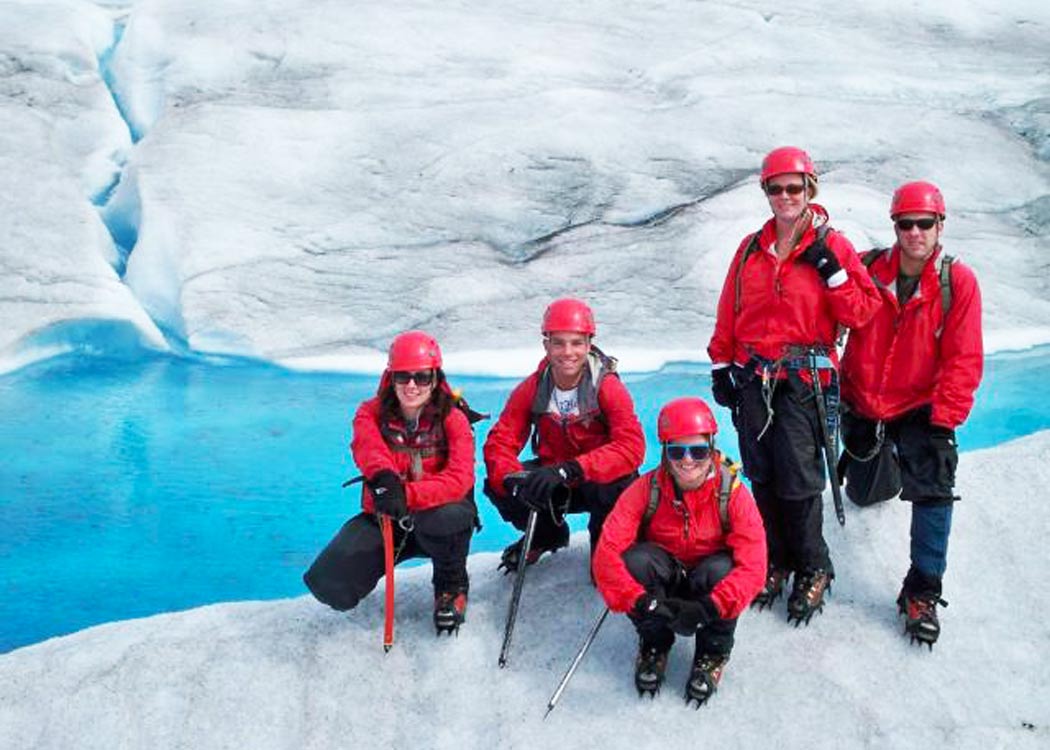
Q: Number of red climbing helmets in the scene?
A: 5